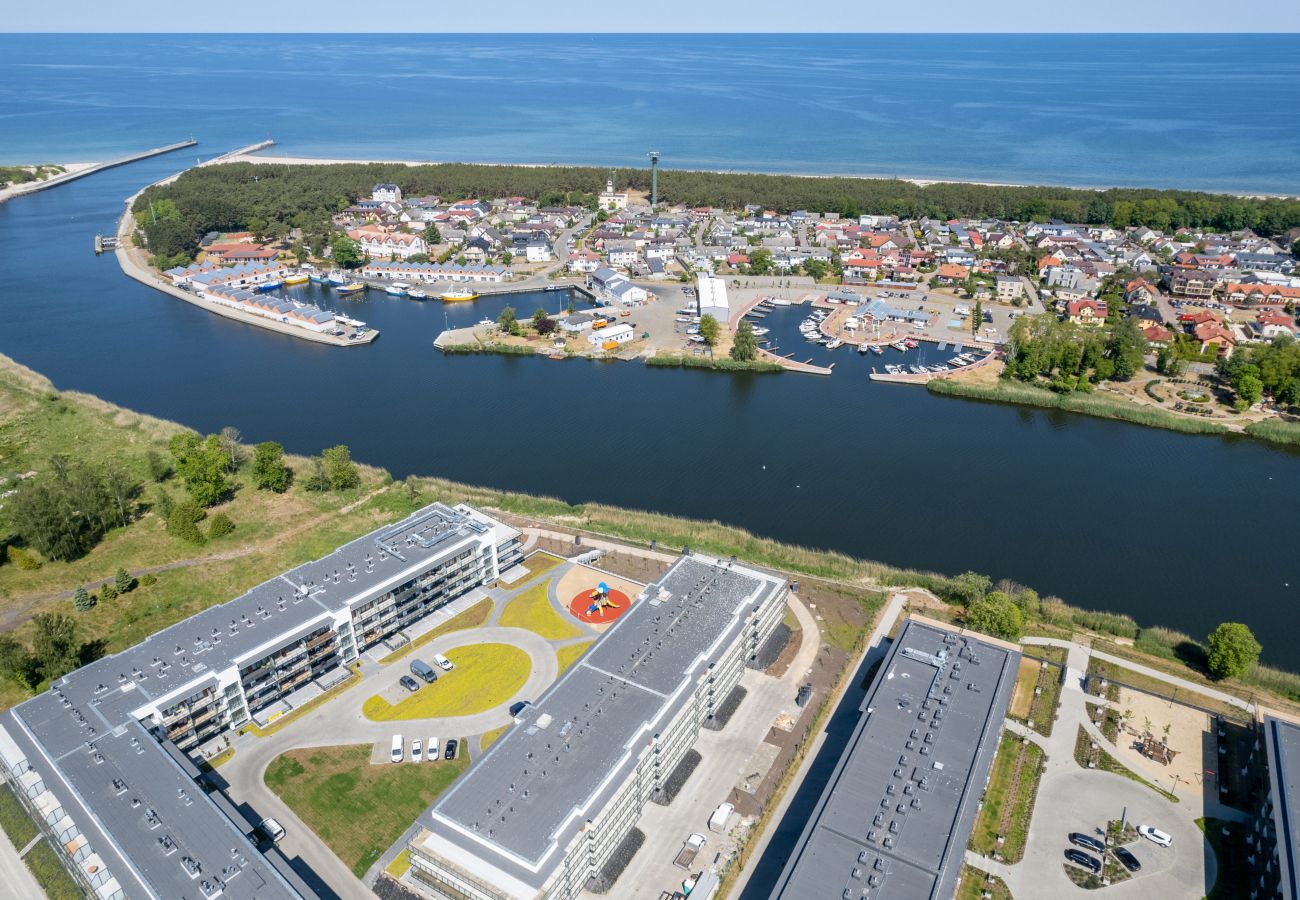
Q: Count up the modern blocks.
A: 4